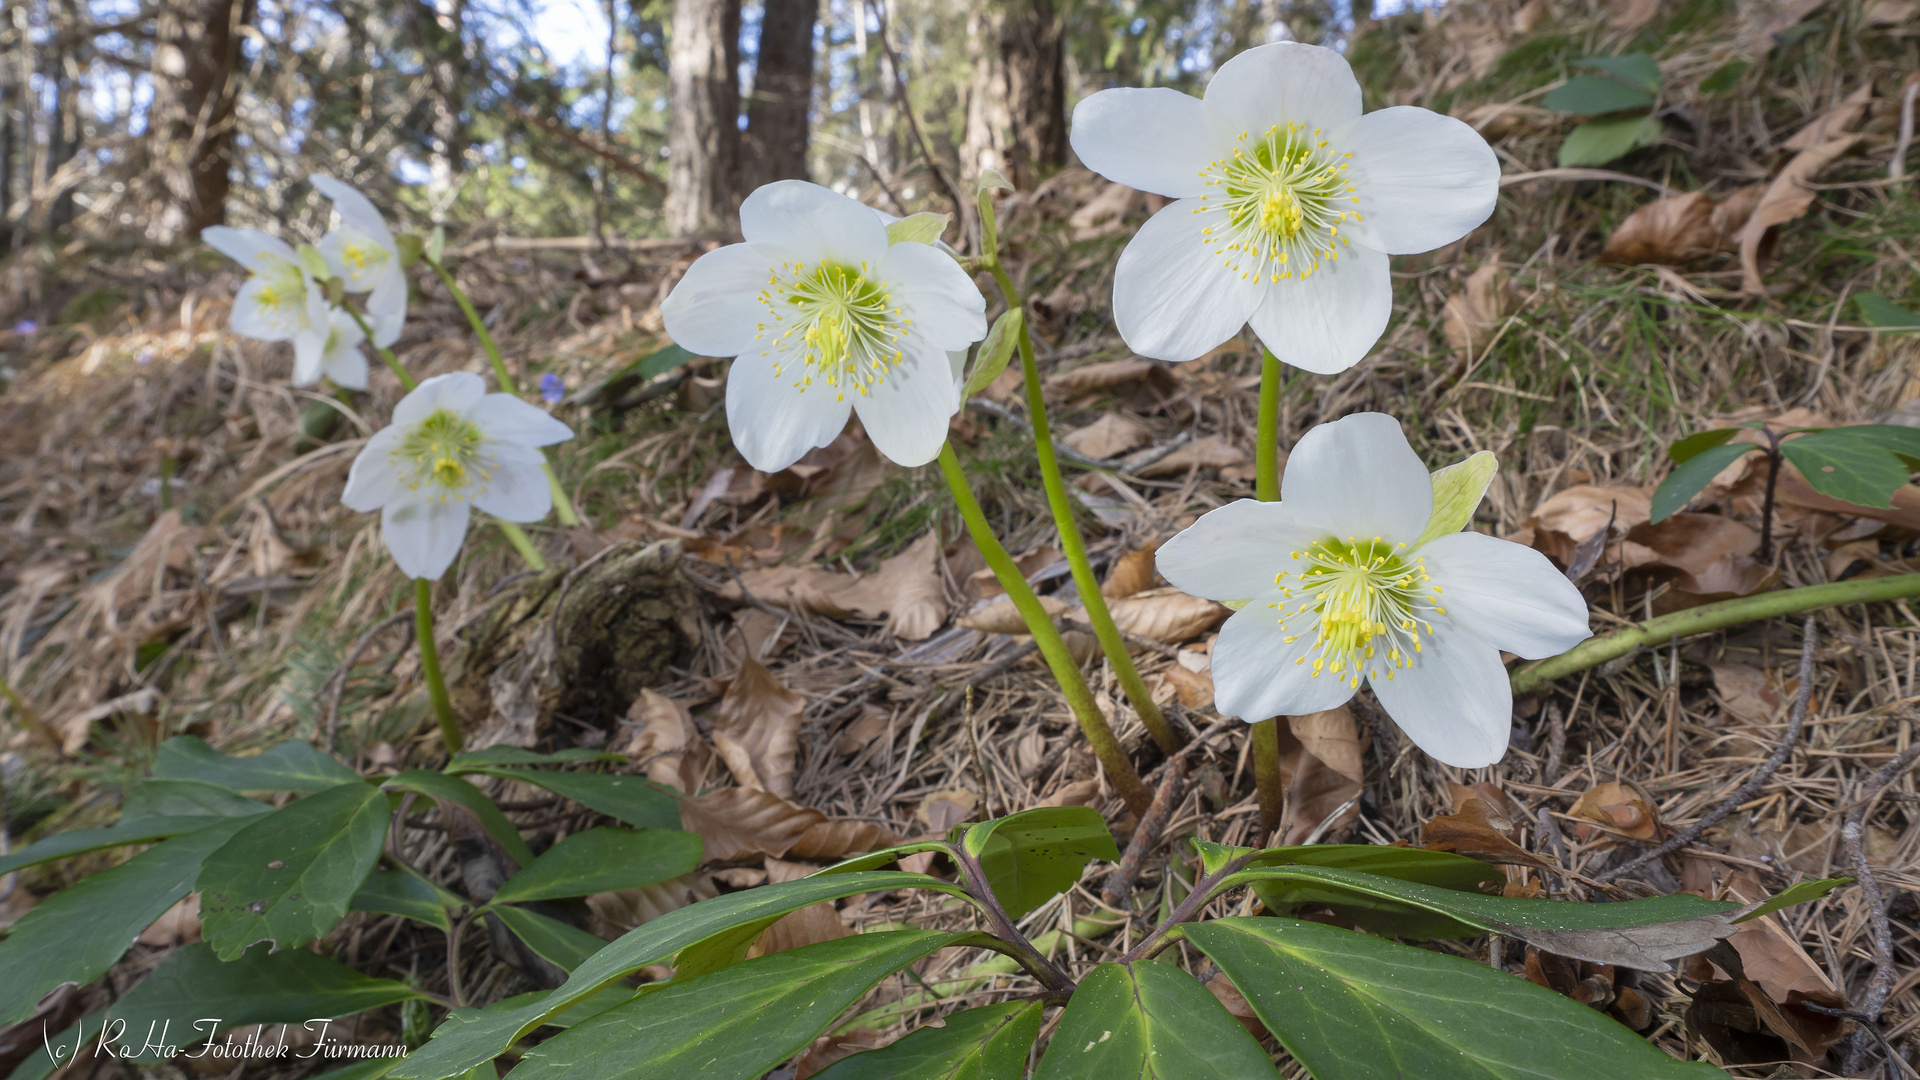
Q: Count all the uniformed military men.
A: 0